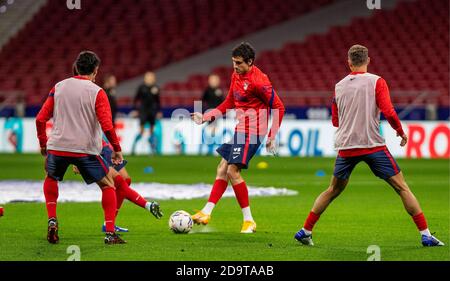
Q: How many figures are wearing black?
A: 3